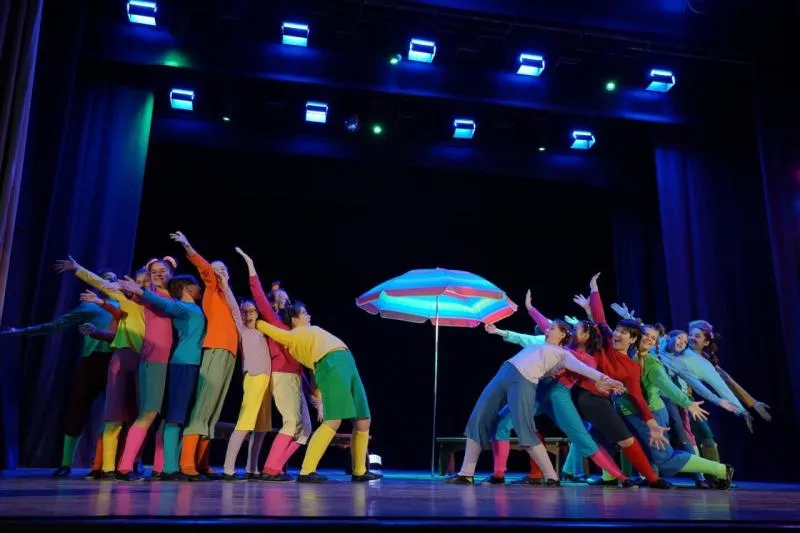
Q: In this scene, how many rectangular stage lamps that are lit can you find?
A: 9